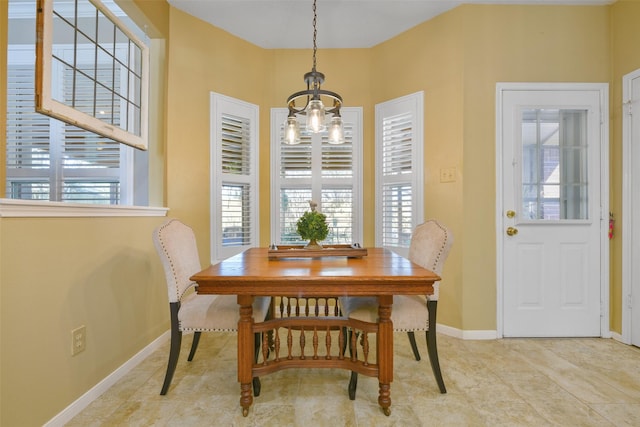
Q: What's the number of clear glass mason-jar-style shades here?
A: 3